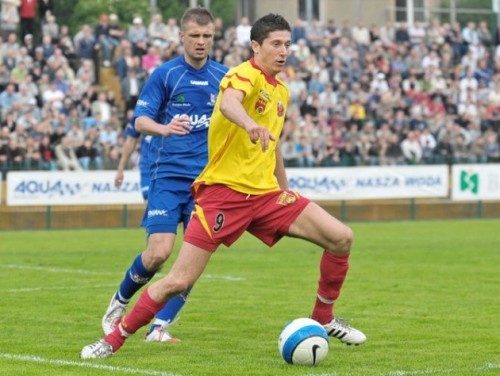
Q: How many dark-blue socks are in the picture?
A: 2